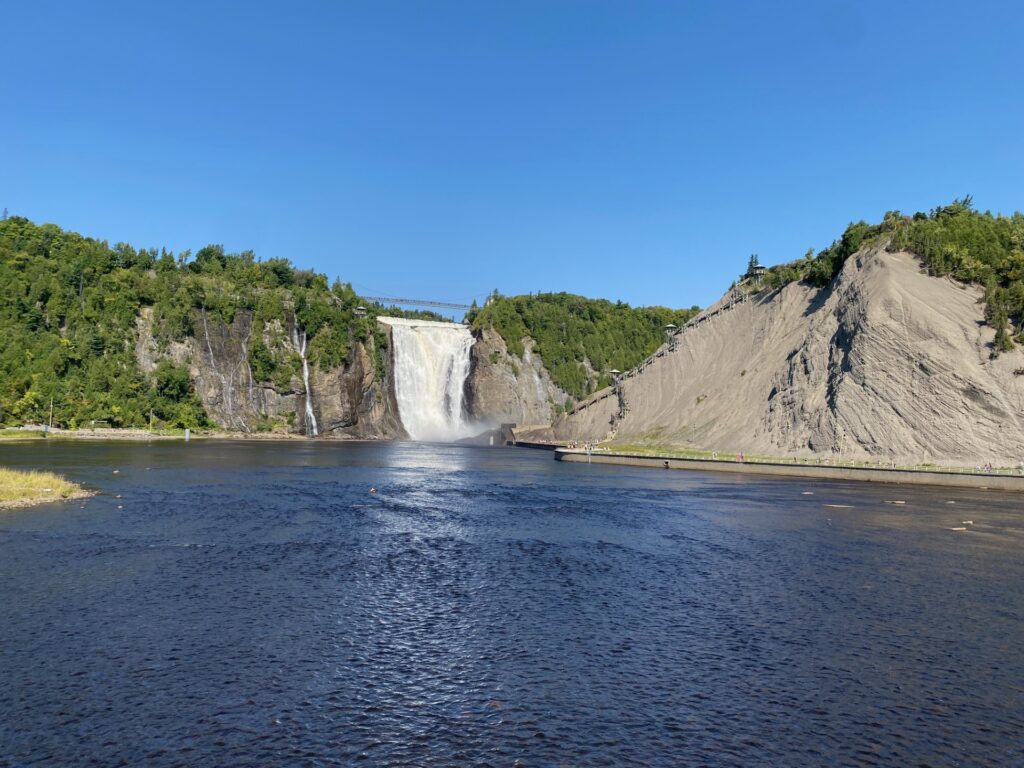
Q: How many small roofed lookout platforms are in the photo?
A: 4